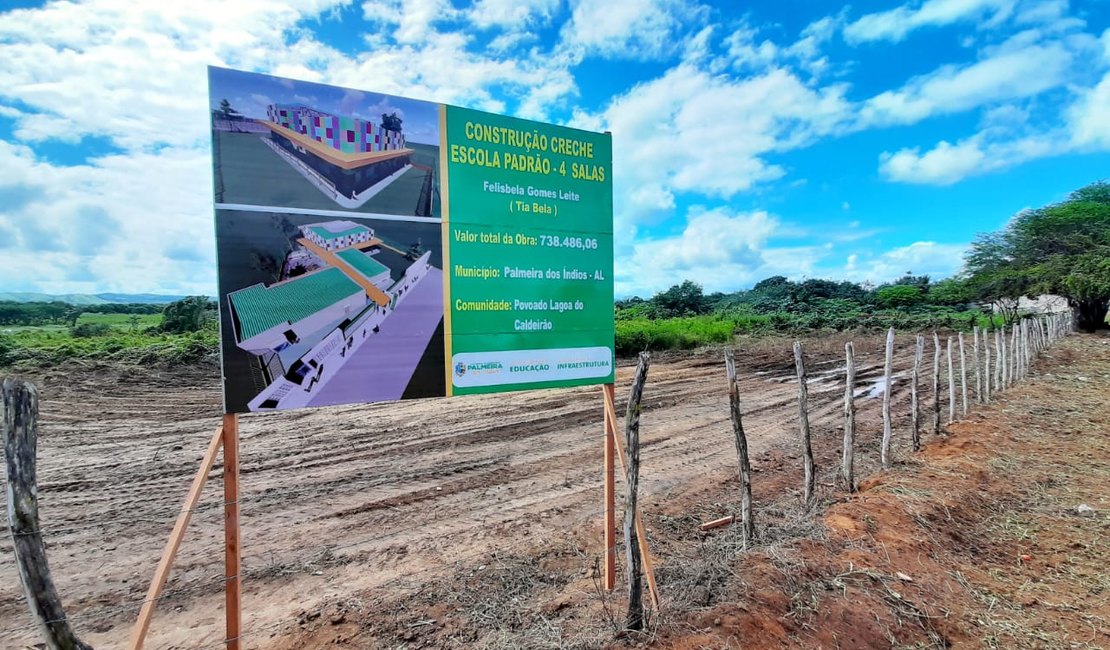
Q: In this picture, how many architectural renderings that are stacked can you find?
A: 2